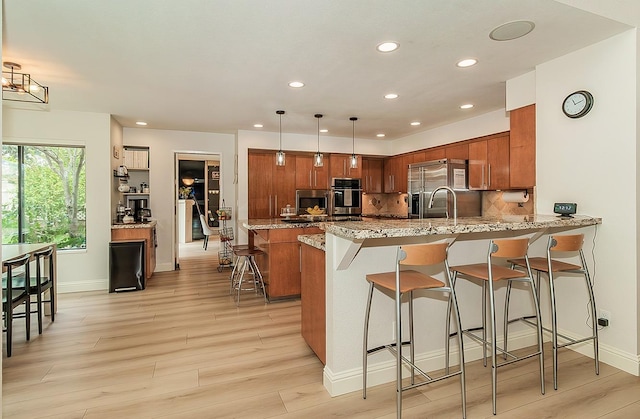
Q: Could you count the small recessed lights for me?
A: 10